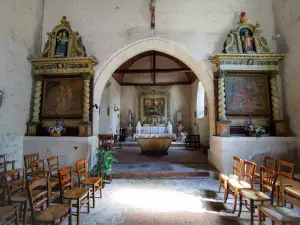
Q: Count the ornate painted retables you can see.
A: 2